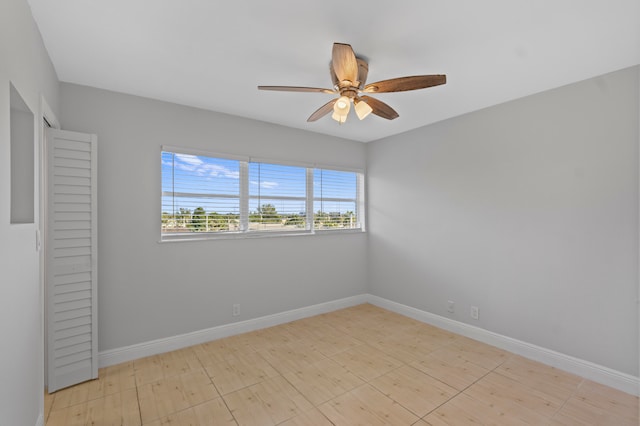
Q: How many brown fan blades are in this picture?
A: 5